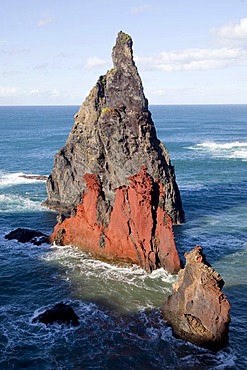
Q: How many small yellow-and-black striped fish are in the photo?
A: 0